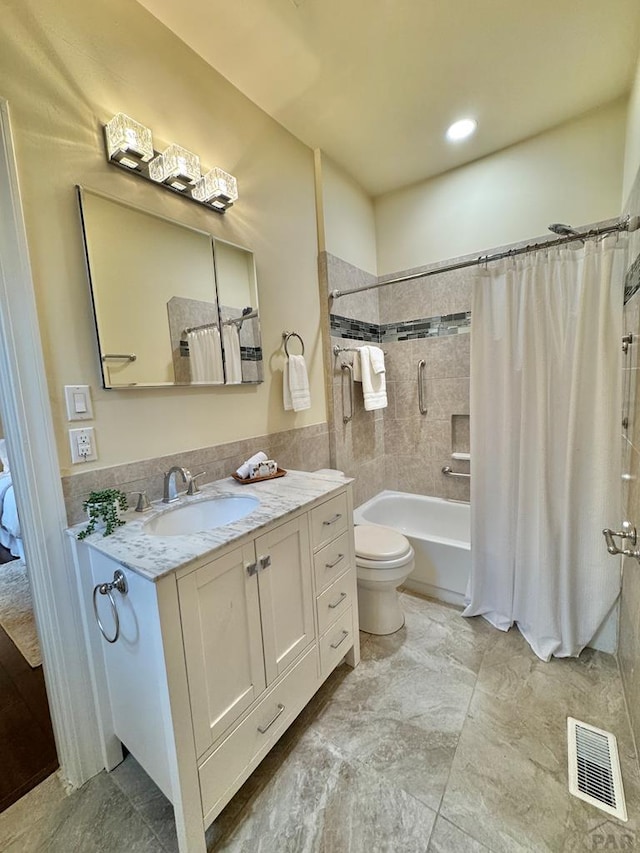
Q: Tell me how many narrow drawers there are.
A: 4